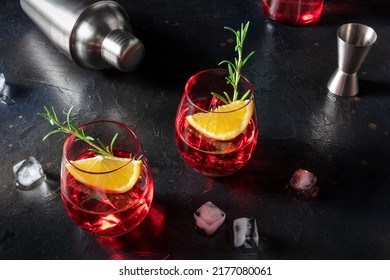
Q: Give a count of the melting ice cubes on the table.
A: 5